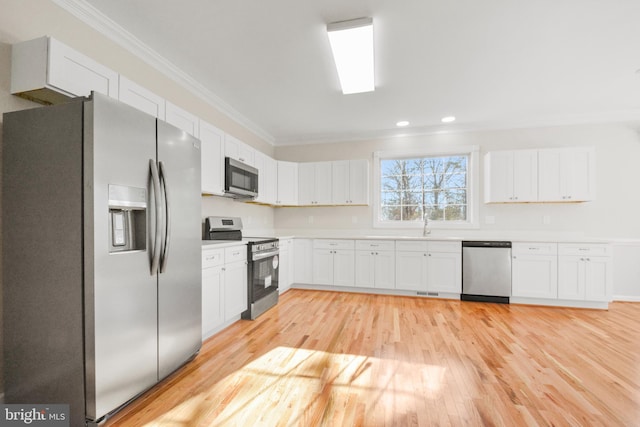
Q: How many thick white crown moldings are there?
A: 2